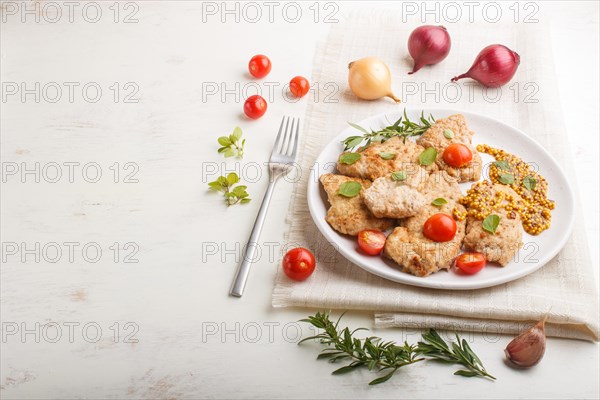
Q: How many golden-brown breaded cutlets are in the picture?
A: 6